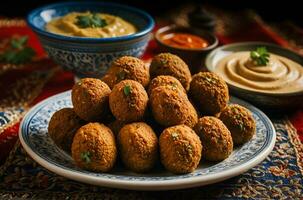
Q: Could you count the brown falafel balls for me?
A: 13